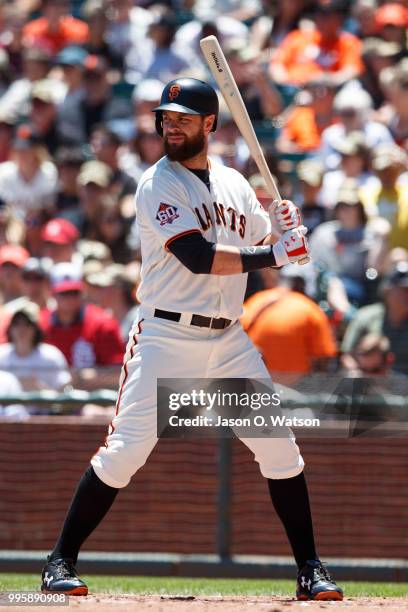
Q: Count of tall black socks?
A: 2